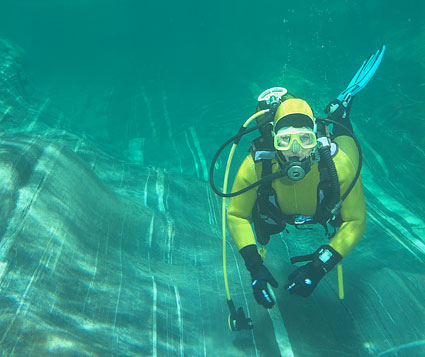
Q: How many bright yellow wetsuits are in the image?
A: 1